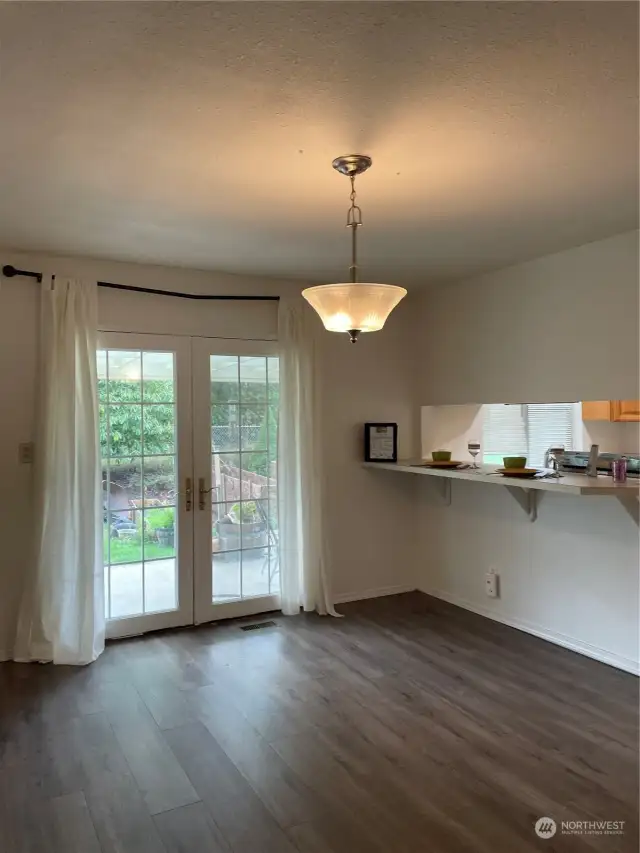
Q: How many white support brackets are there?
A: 3